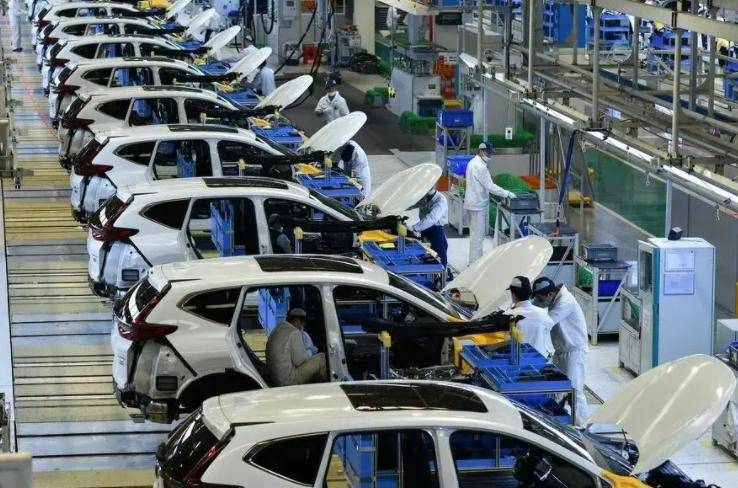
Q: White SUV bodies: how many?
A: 9